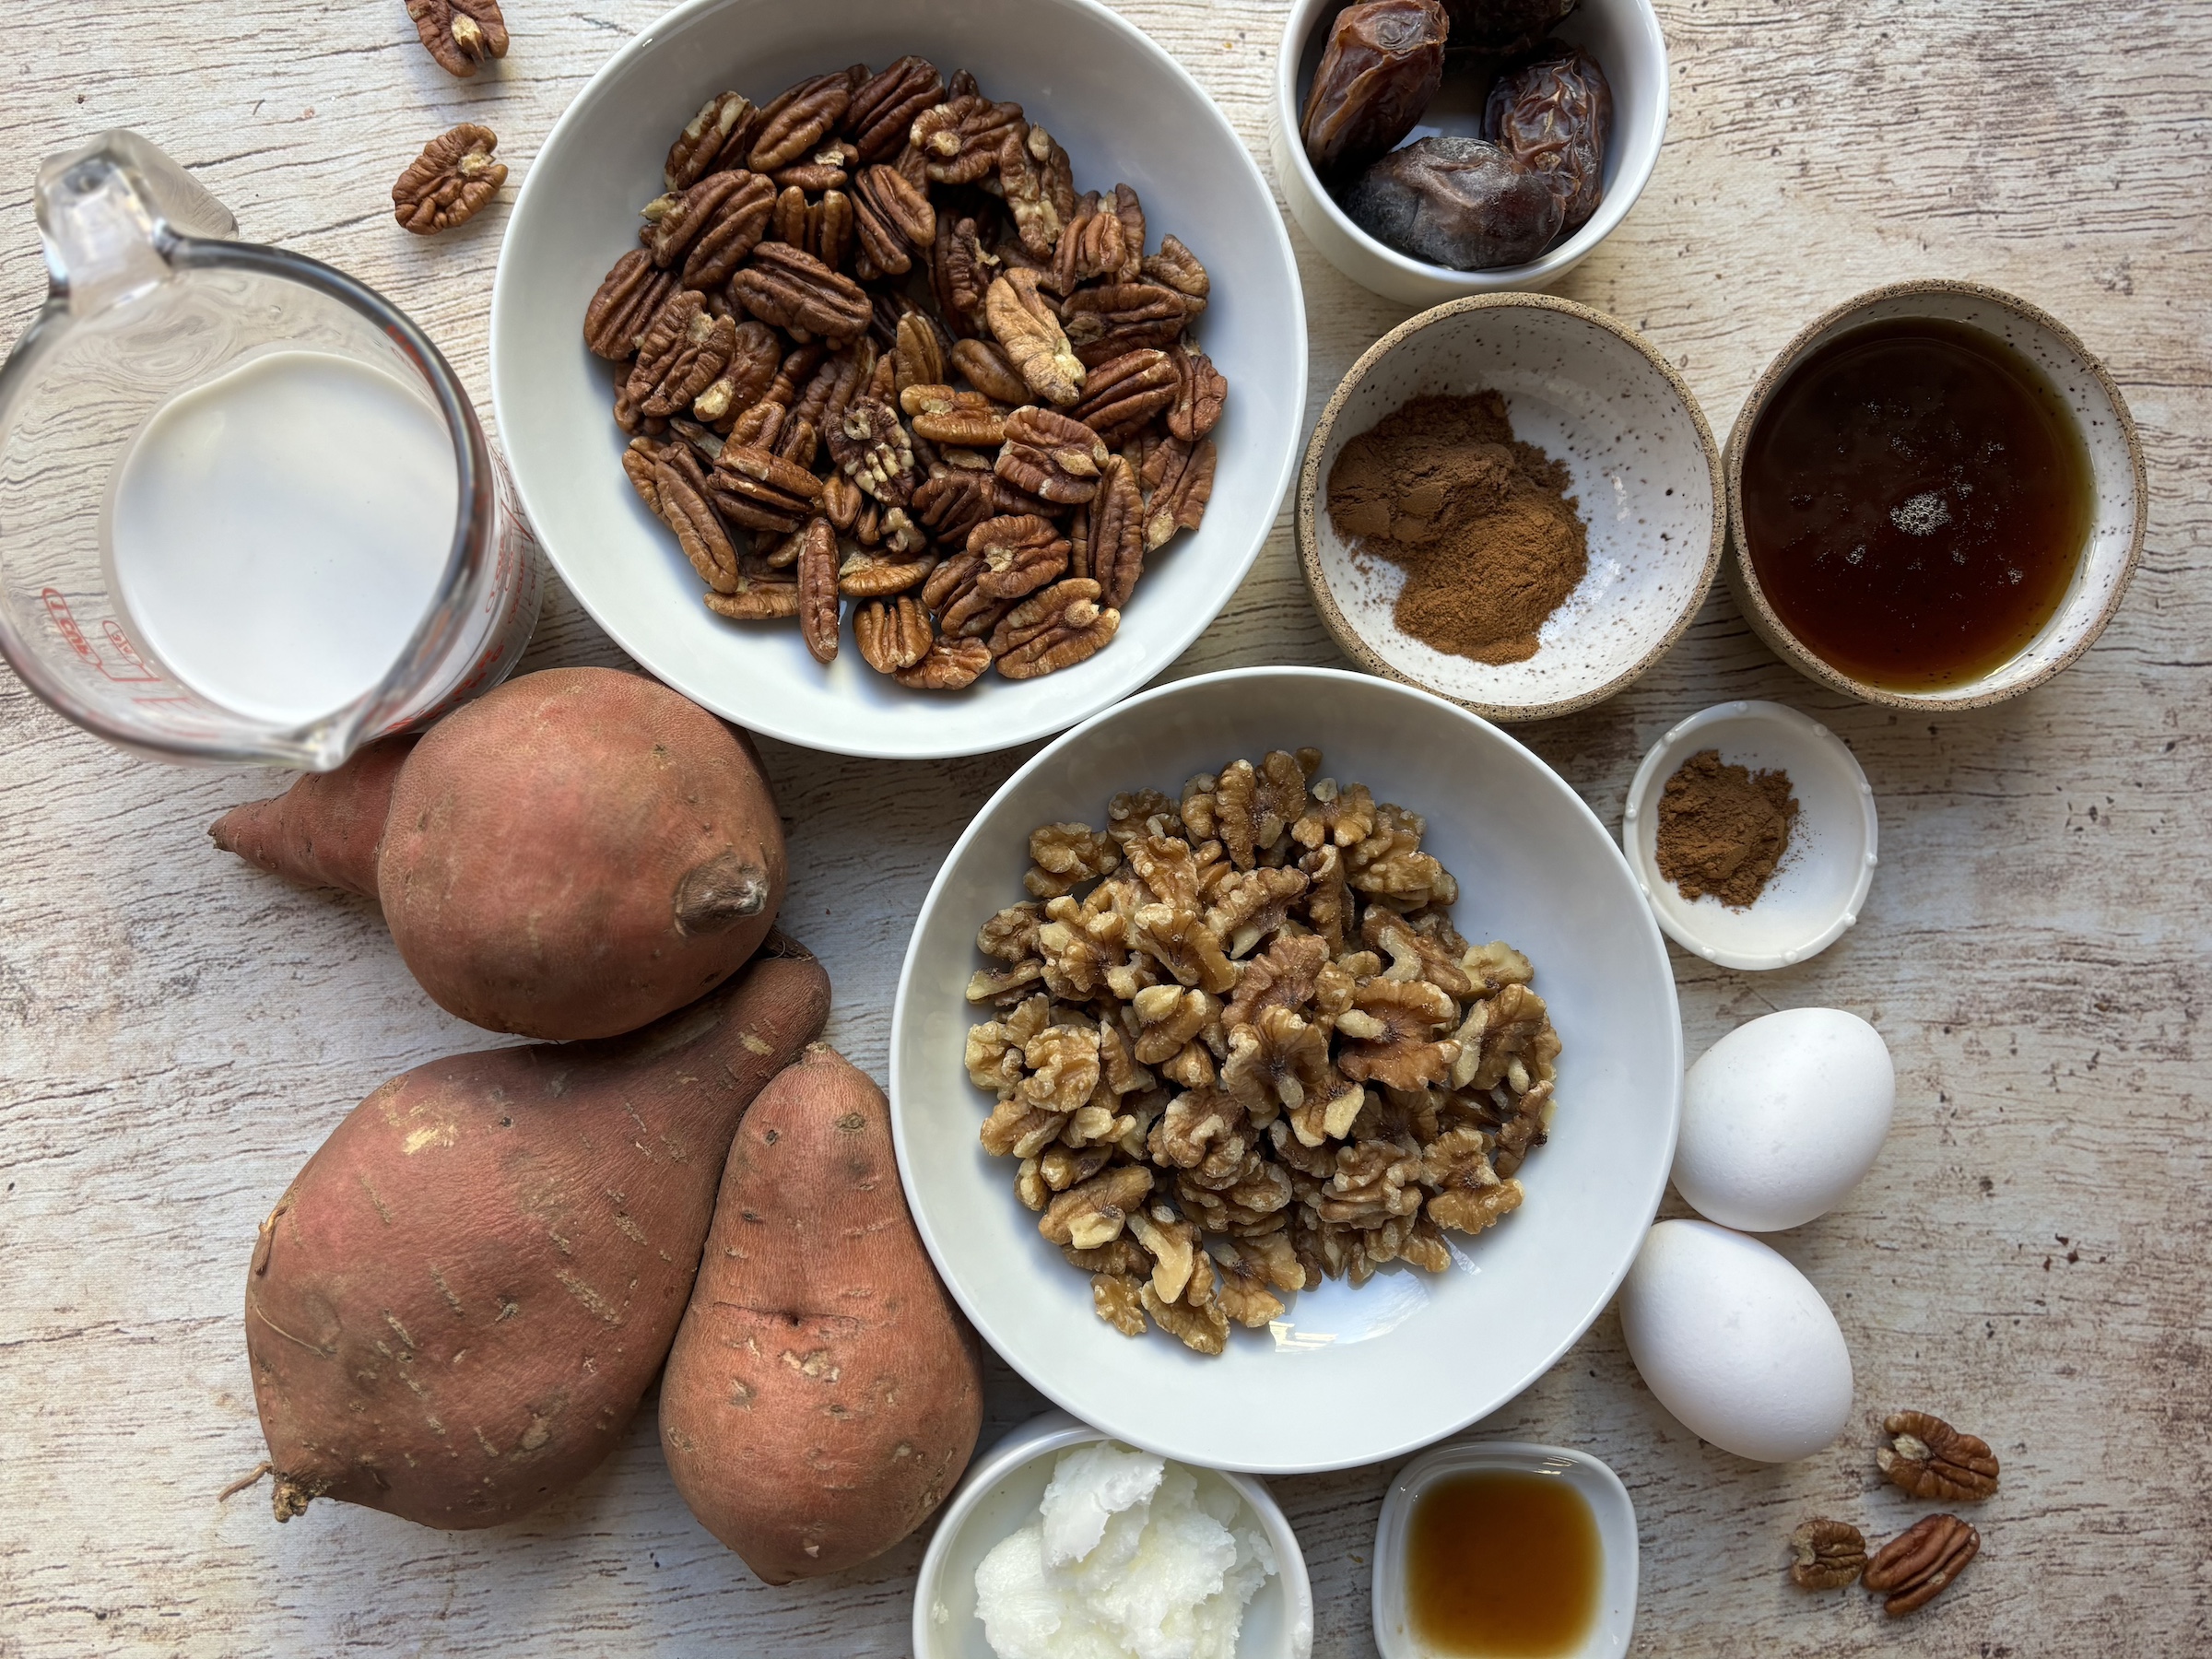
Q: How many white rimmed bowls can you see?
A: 6